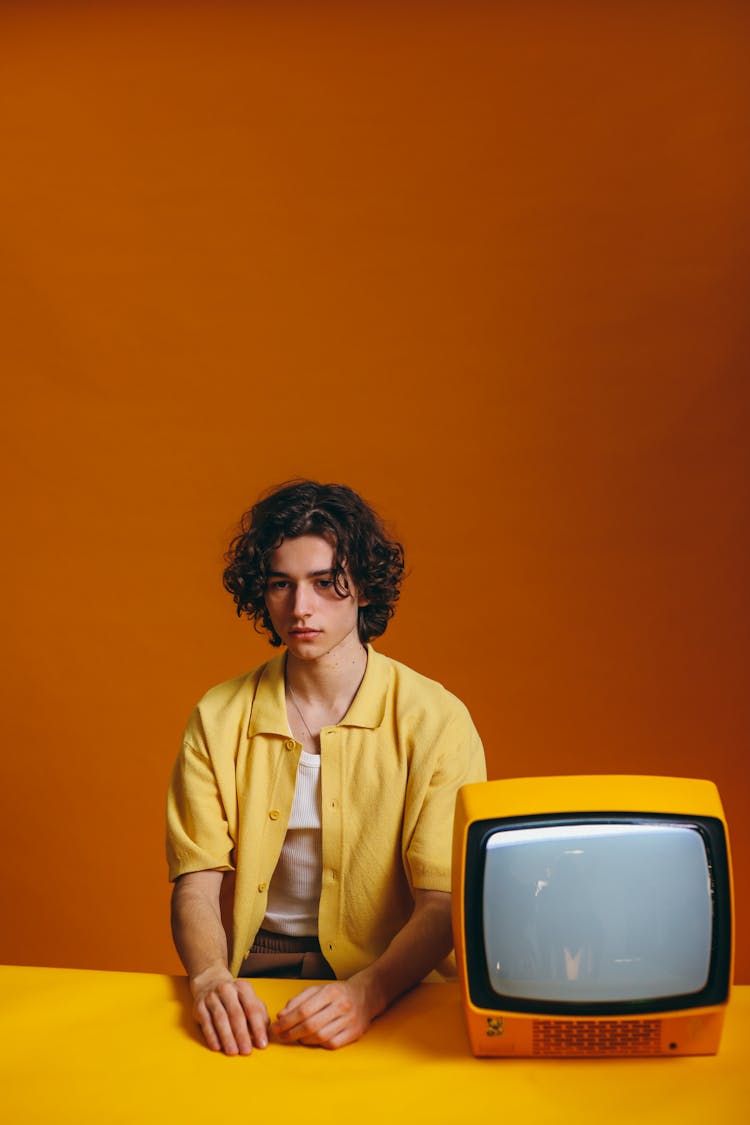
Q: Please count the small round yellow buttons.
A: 3